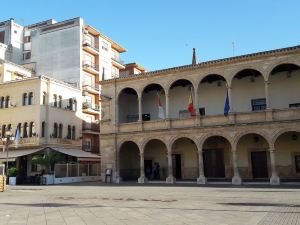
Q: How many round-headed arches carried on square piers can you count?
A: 0